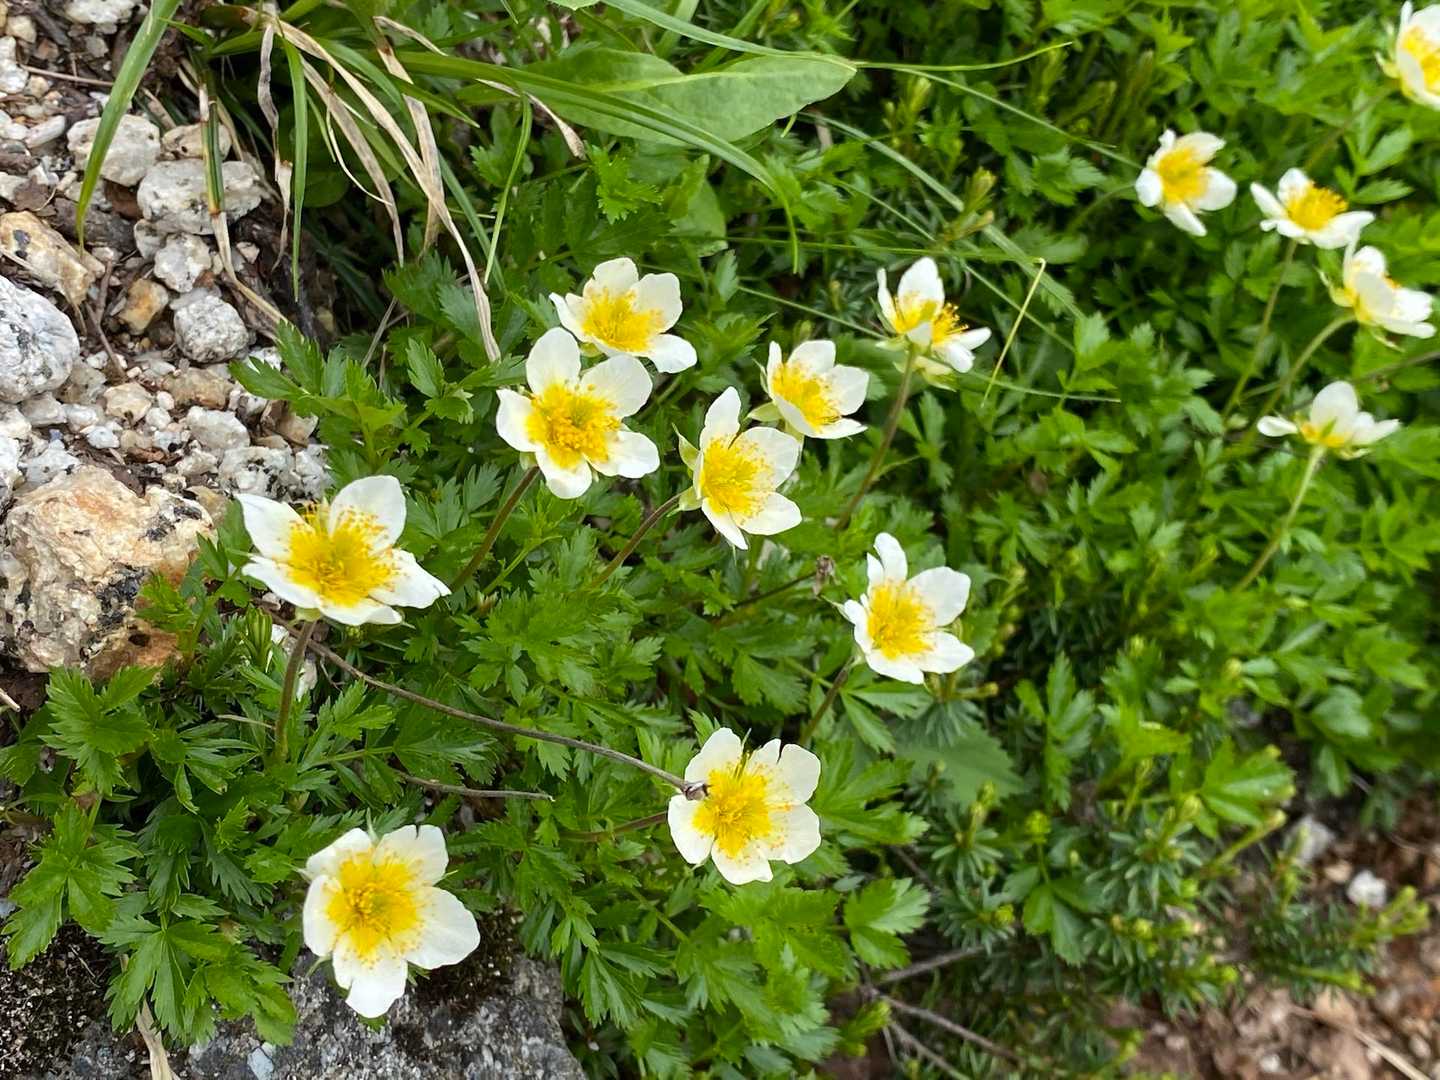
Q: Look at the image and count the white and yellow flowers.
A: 14